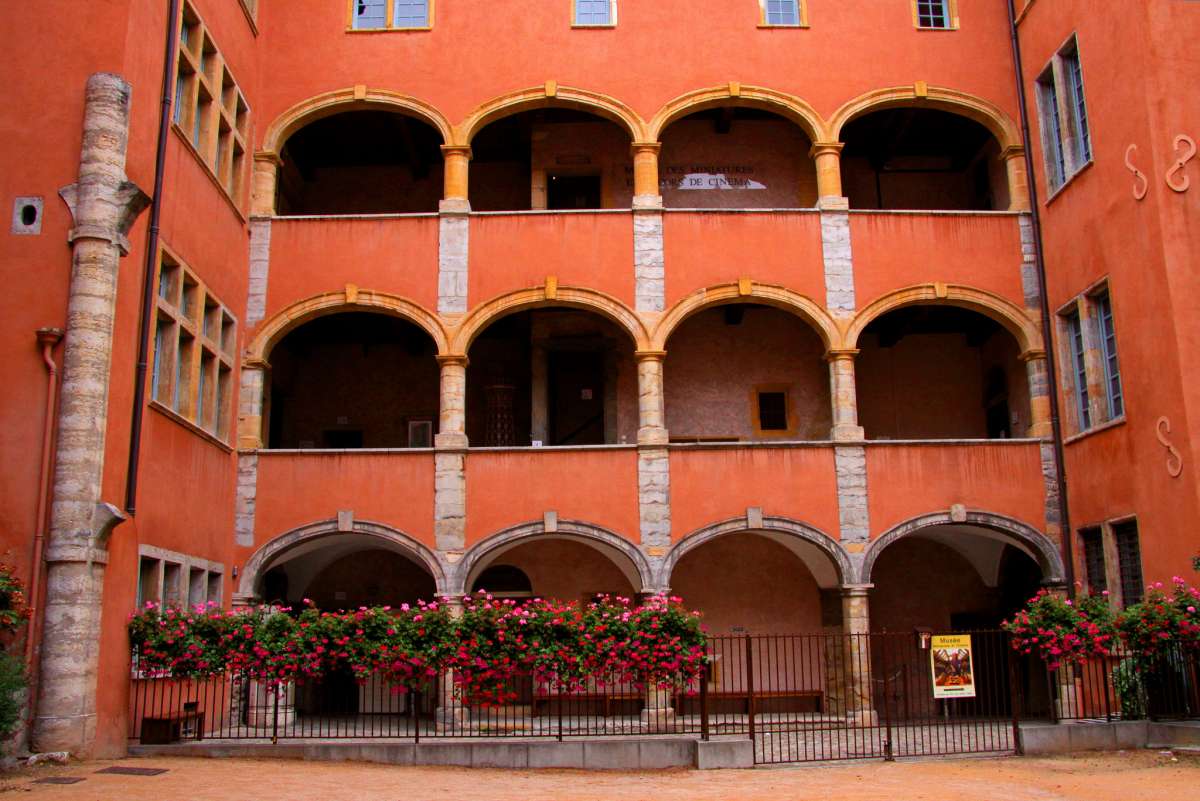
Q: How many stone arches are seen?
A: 12